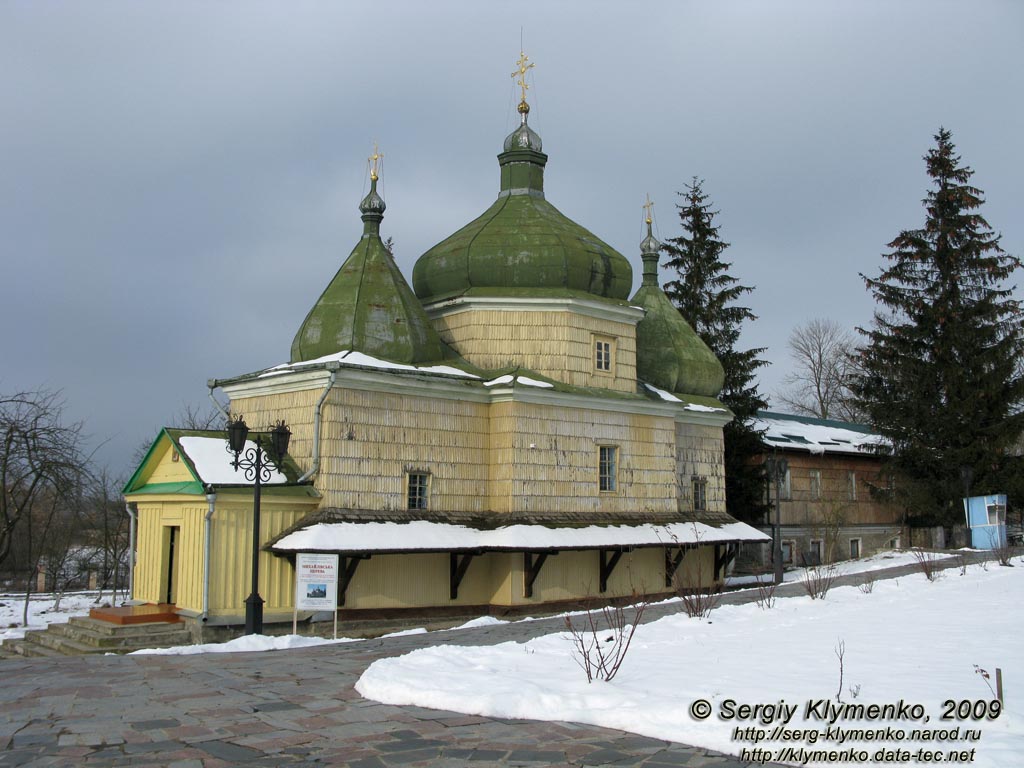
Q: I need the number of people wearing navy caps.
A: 0